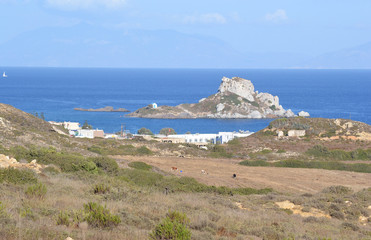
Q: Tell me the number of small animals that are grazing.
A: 3